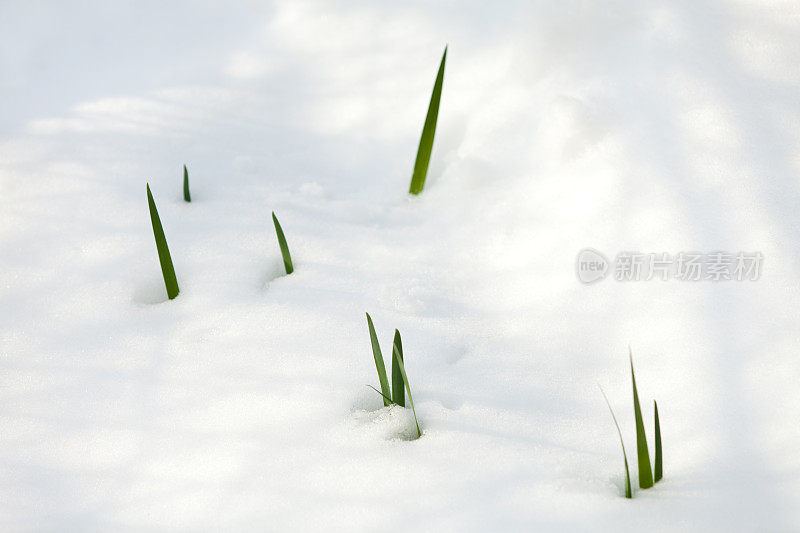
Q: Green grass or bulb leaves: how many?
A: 11